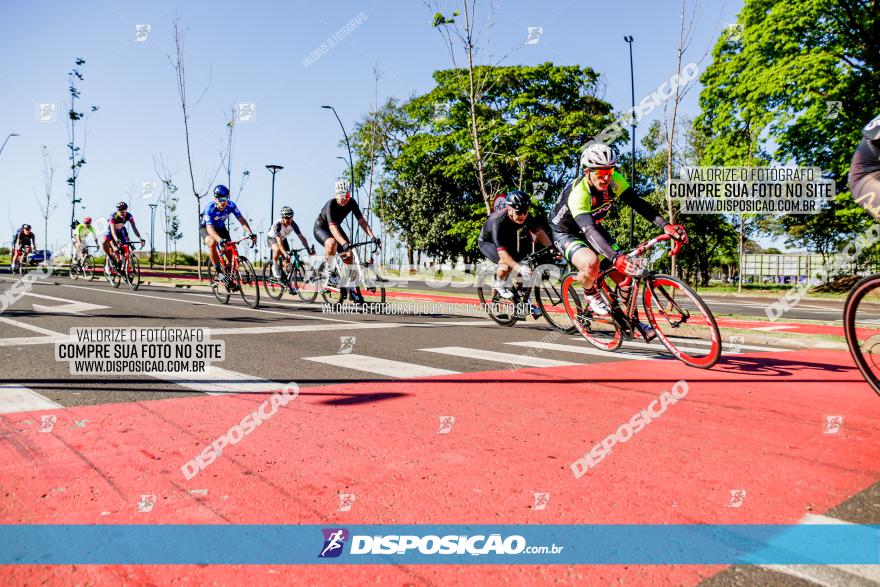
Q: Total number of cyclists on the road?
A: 9